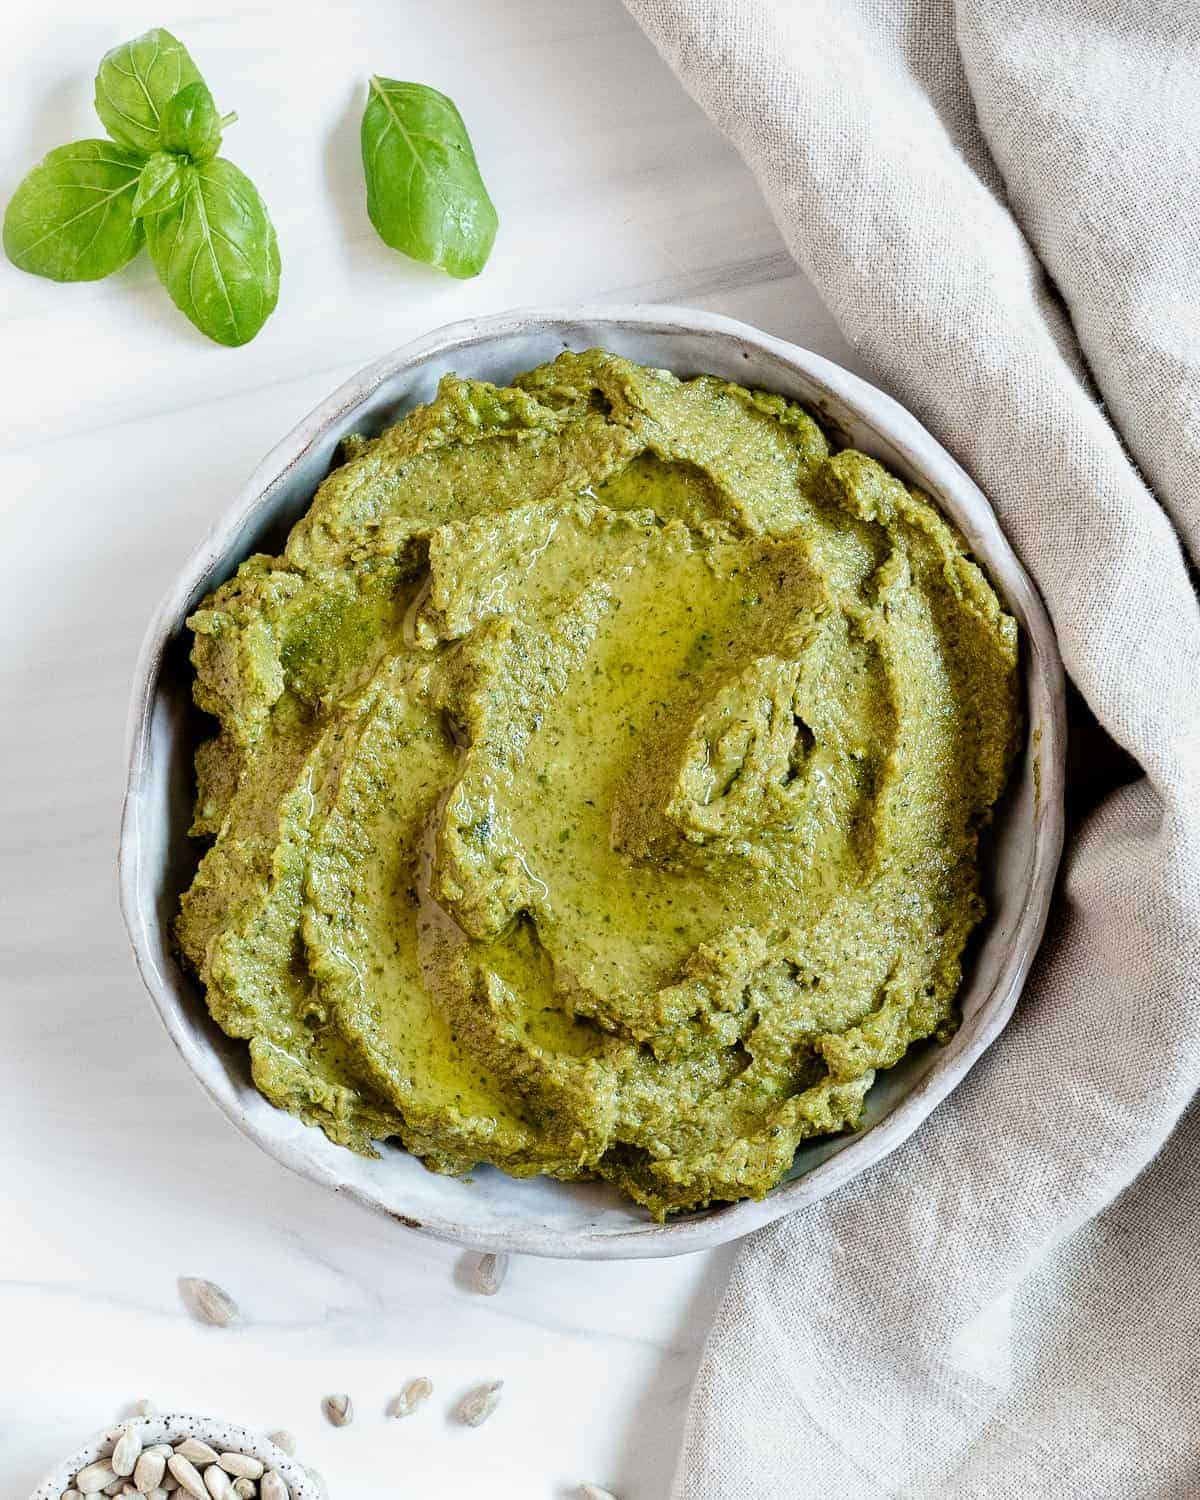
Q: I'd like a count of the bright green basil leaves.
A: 6